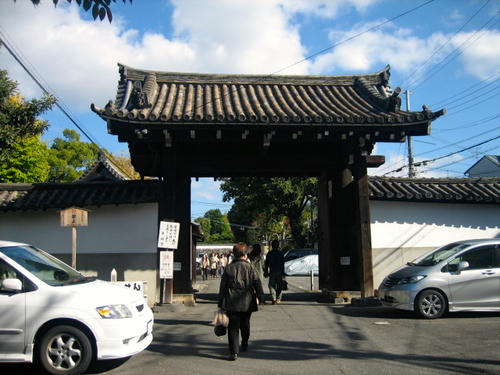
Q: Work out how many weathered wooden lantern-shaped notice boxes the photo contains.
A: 1